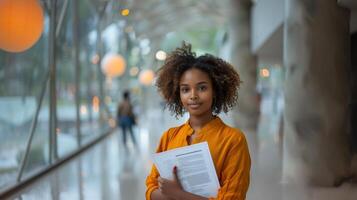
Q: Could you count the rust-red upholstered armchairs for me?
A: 0